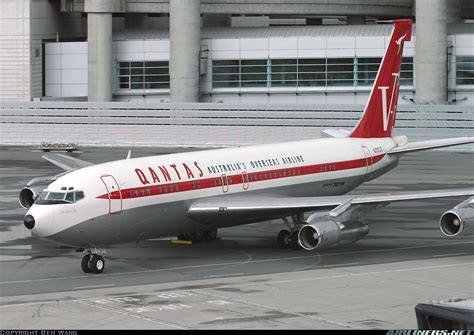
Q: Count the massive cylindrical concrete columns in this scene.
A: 3